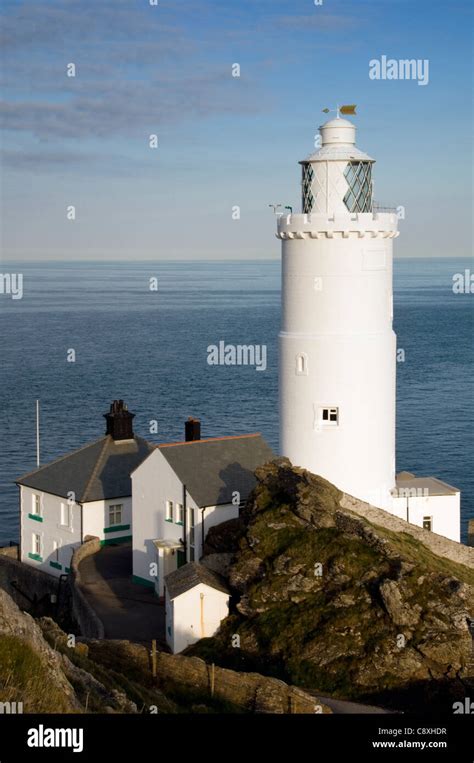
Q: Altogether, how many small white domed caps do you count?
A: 1